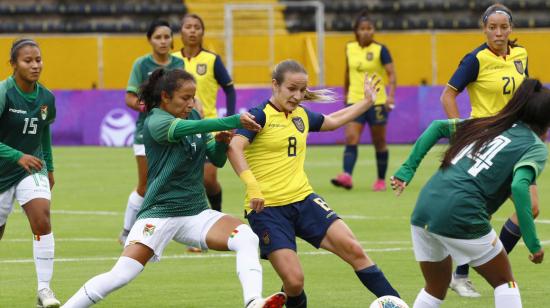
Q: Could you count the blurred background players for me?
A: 3